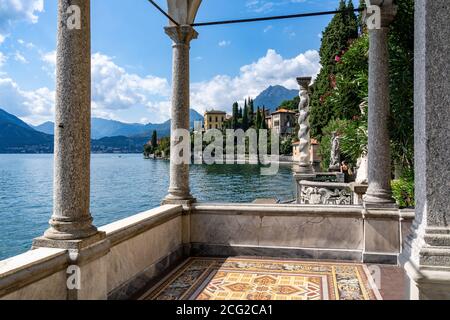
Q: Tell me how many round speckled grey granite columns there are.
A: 3